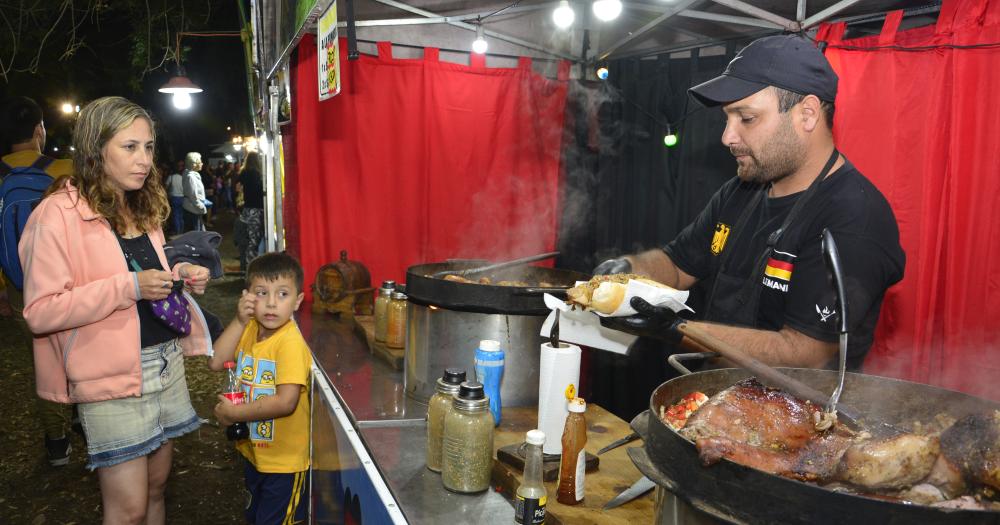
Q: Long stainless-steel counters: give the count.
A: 1